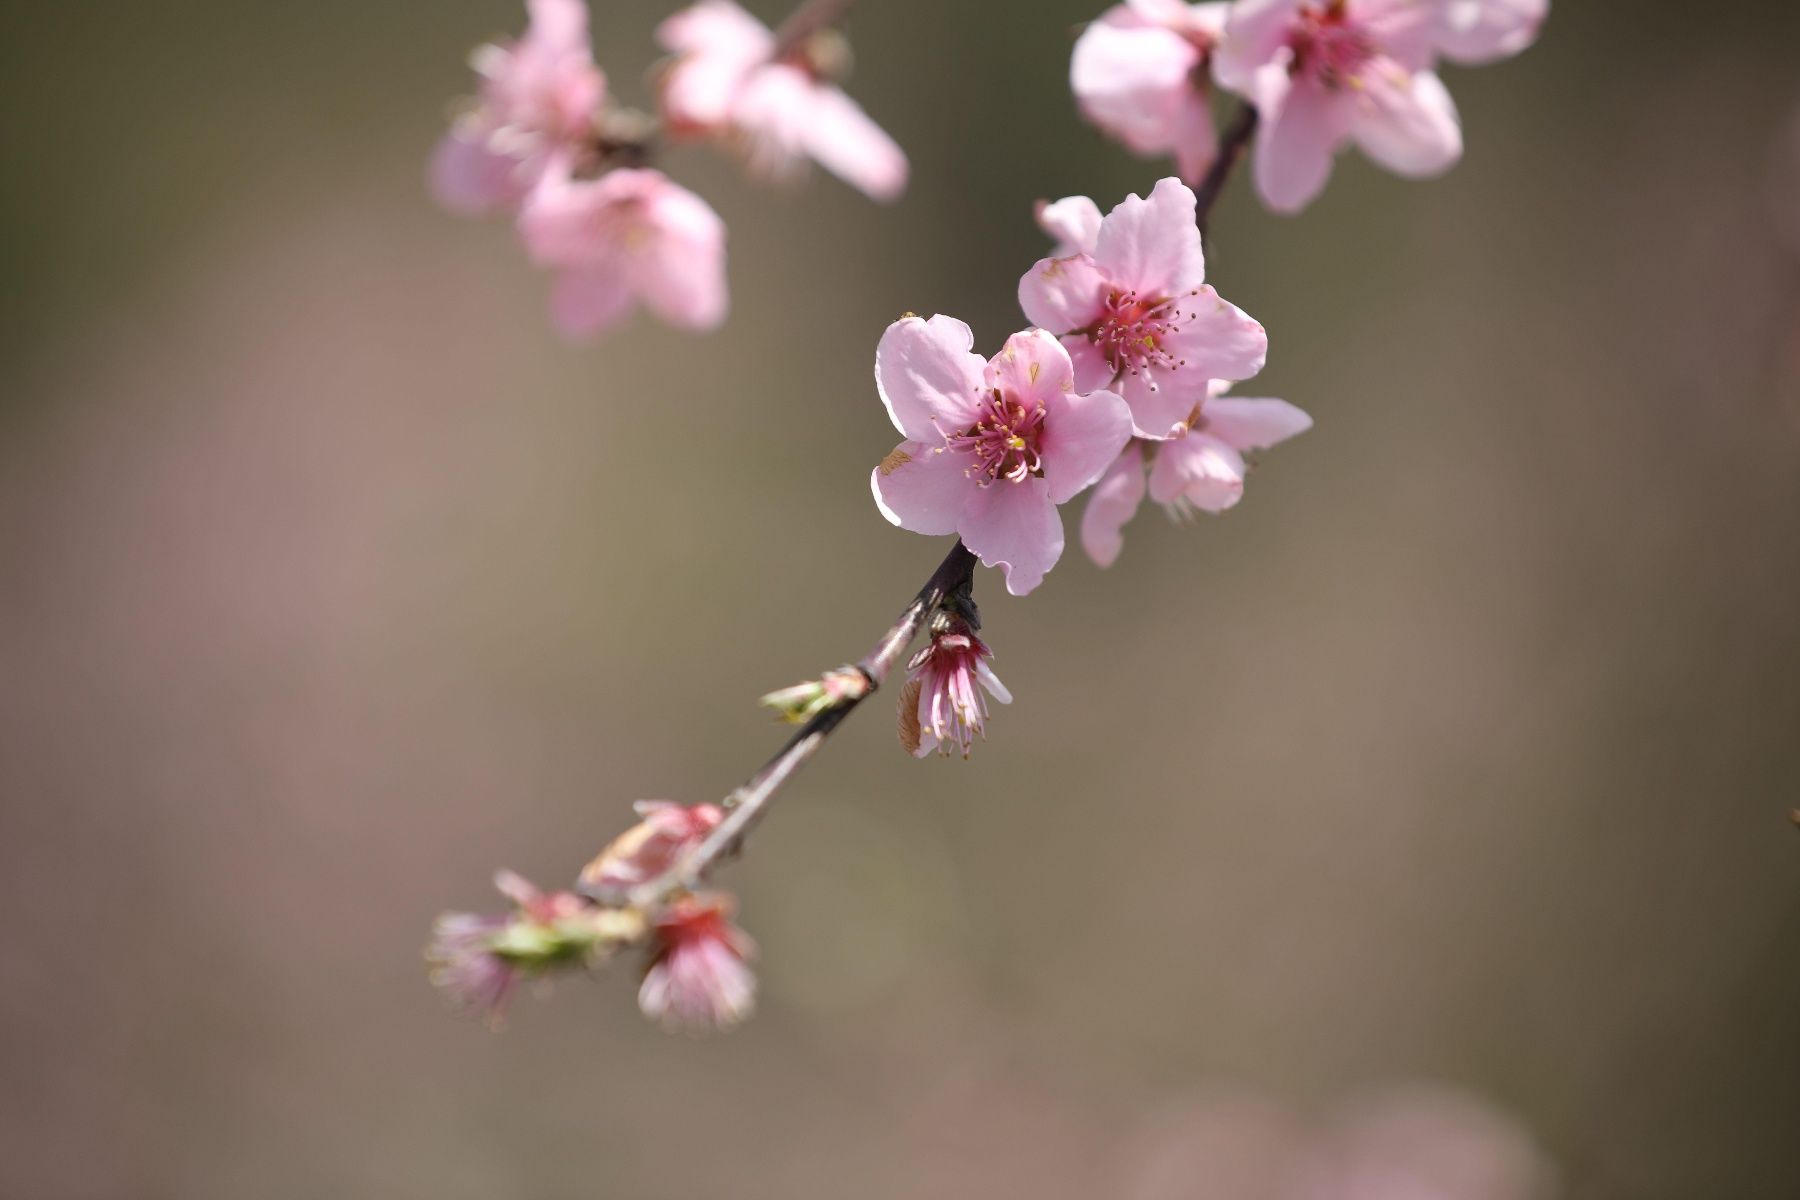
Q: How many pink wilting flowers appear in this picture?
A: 4